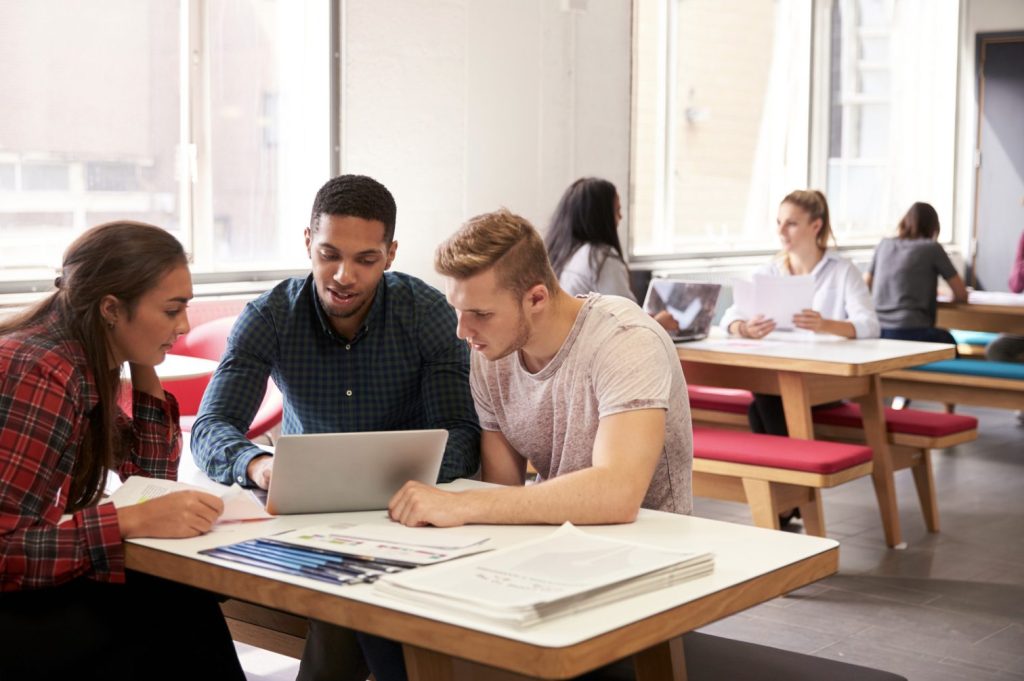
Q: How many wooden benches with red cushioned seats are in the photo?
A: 2